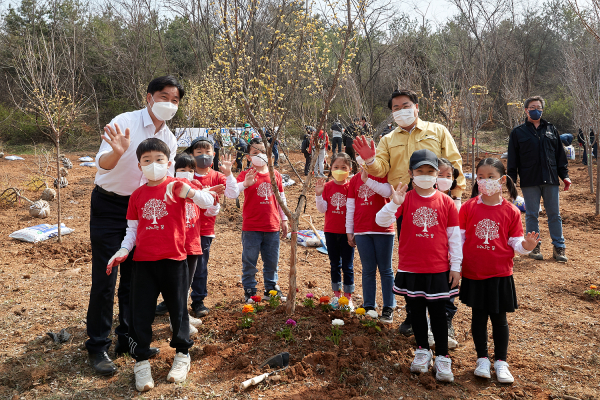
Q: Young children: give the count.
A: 9